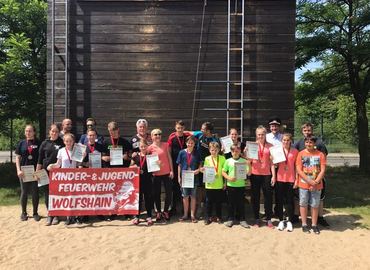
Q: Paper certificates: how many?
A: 12